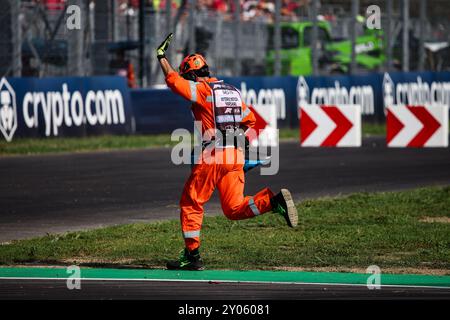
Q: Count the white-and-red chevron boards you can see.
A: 3